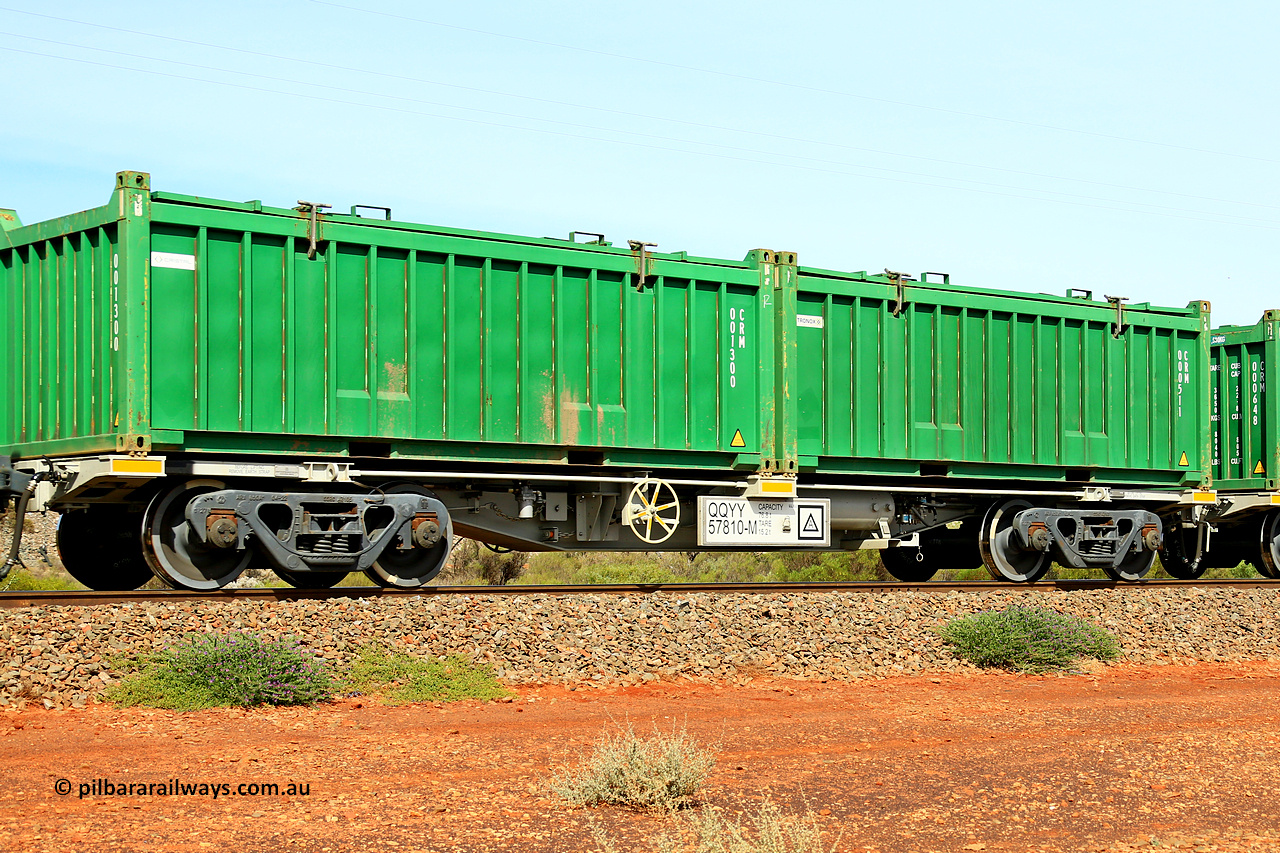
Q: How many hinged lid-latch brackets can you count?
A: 4